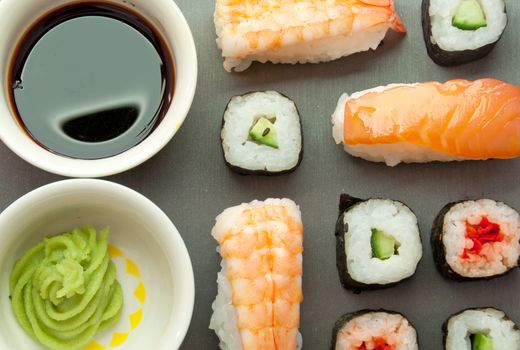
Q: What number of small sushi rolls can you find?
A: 6